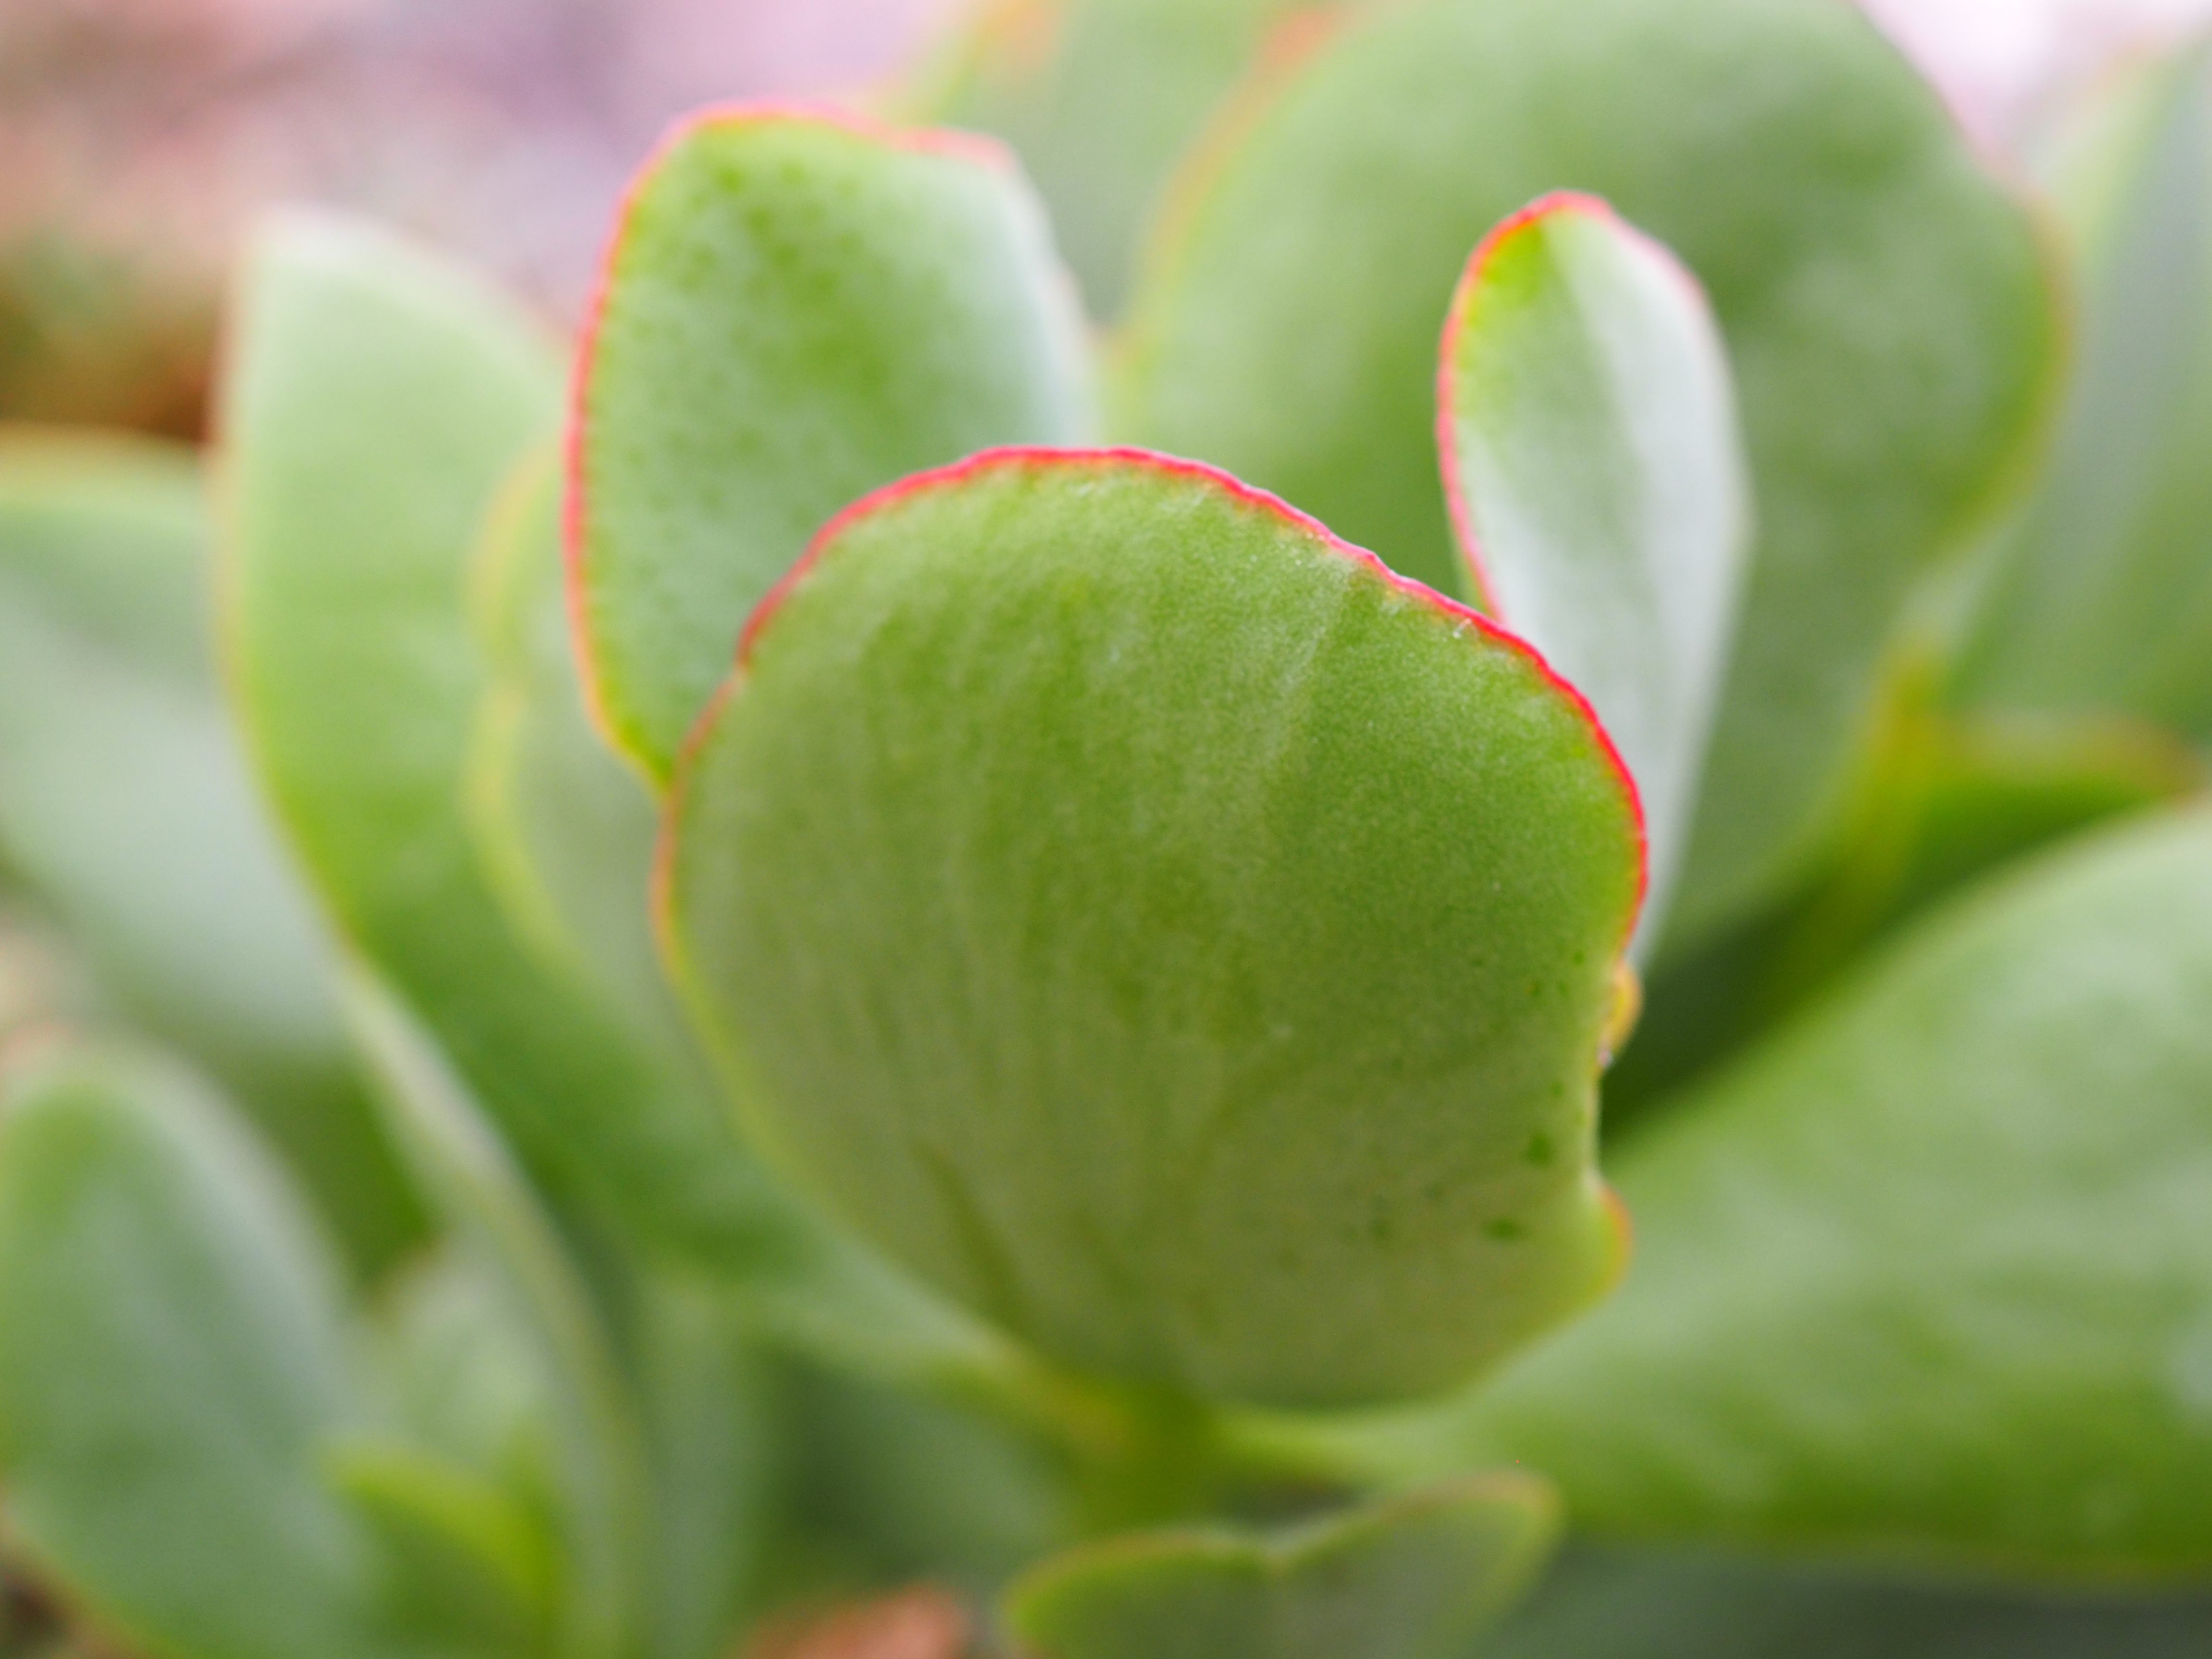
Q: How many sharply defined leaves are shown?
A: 3